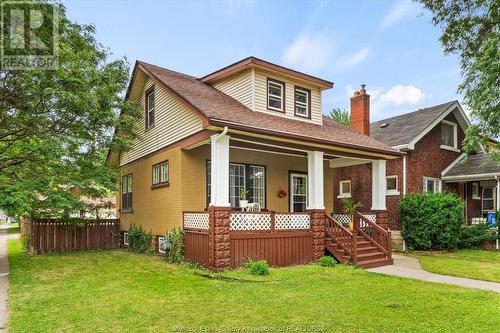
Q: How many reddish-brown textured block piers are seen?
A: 3